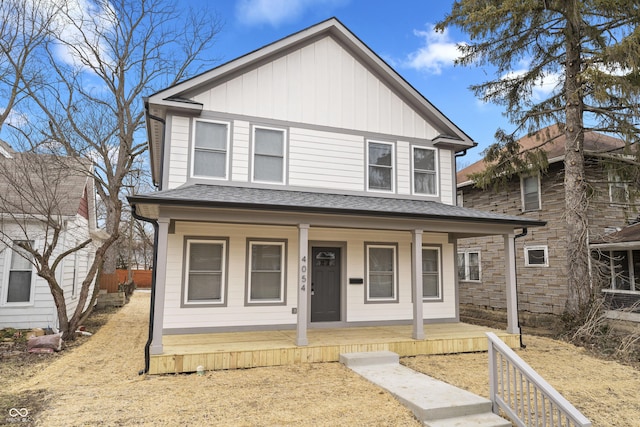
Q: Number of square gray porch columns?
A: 4